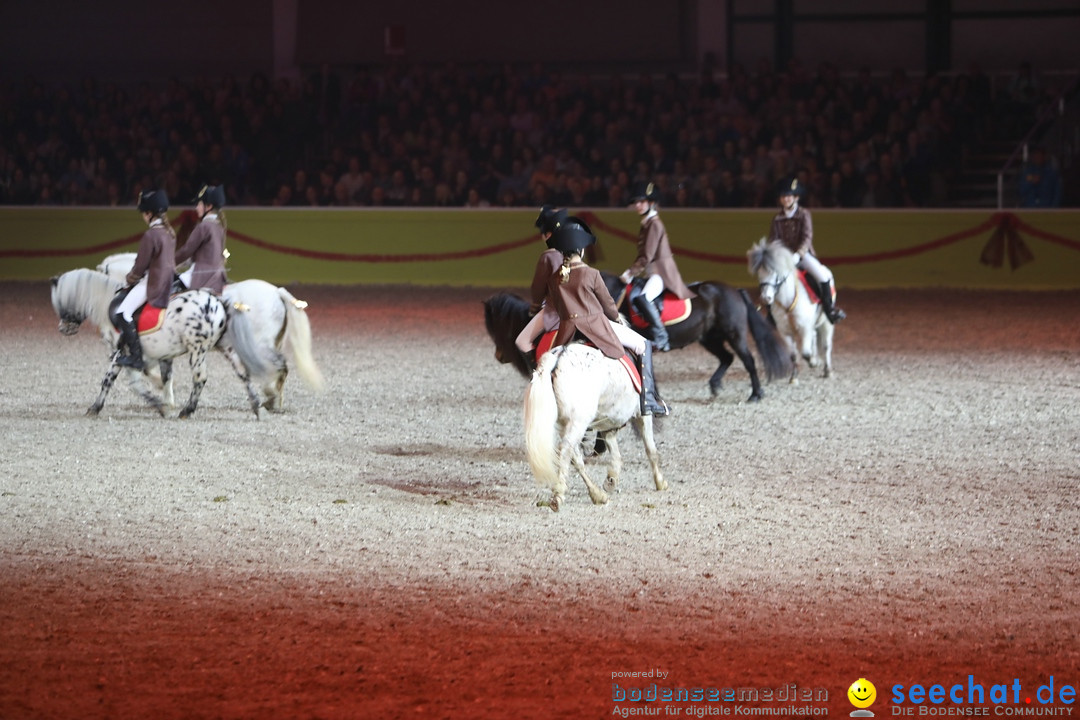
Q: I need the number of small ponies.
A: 6